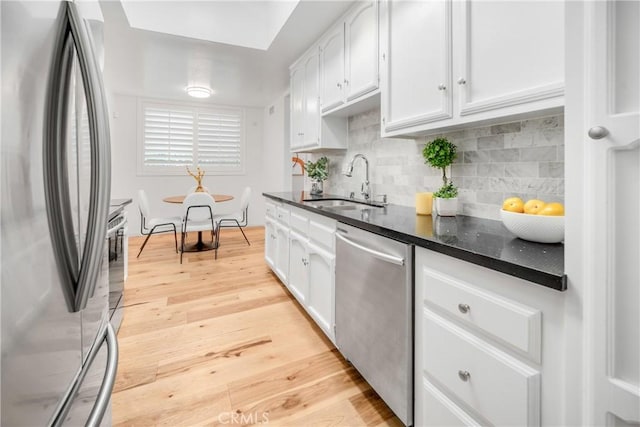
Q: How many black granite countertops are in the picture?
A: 1